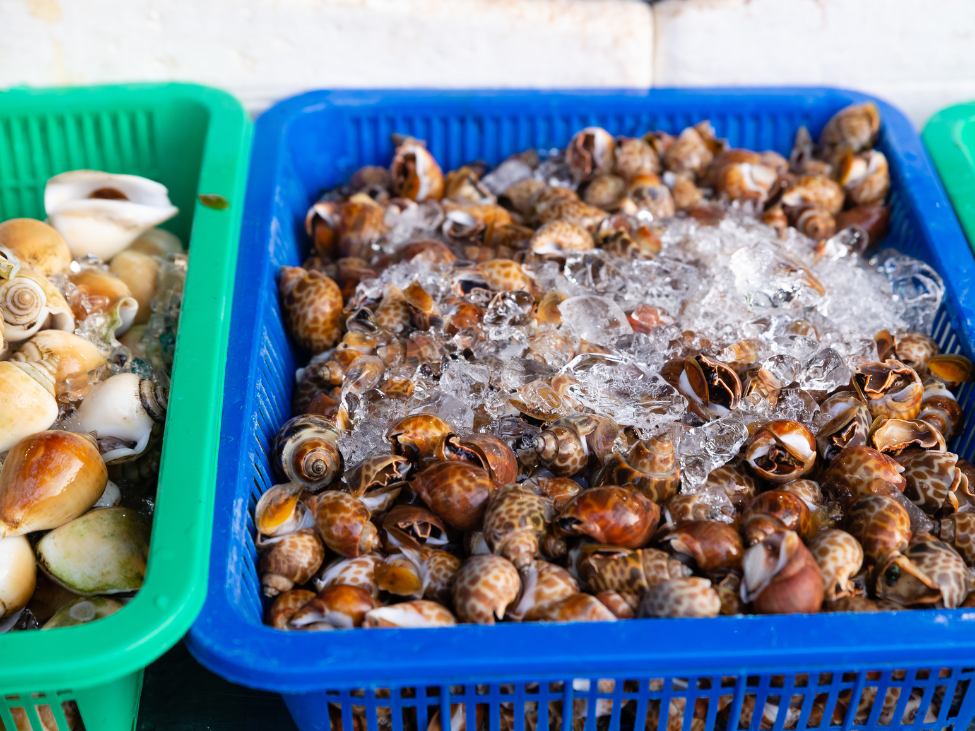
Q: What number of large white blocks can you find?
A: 2